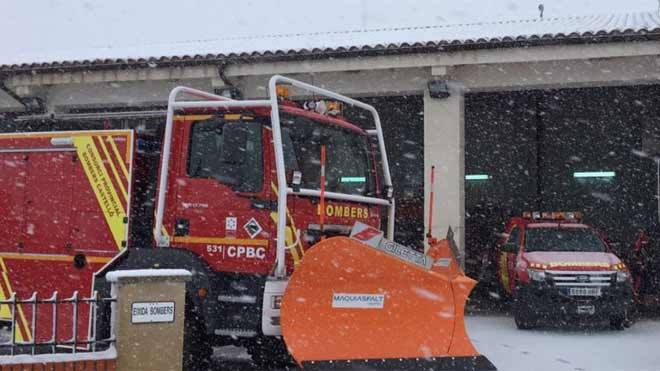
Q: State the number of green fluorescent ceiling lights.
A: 3